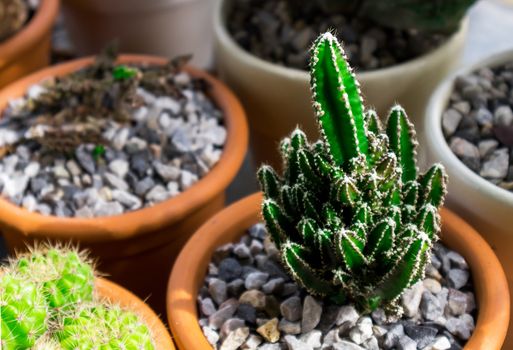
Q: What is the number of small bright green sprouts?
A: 2